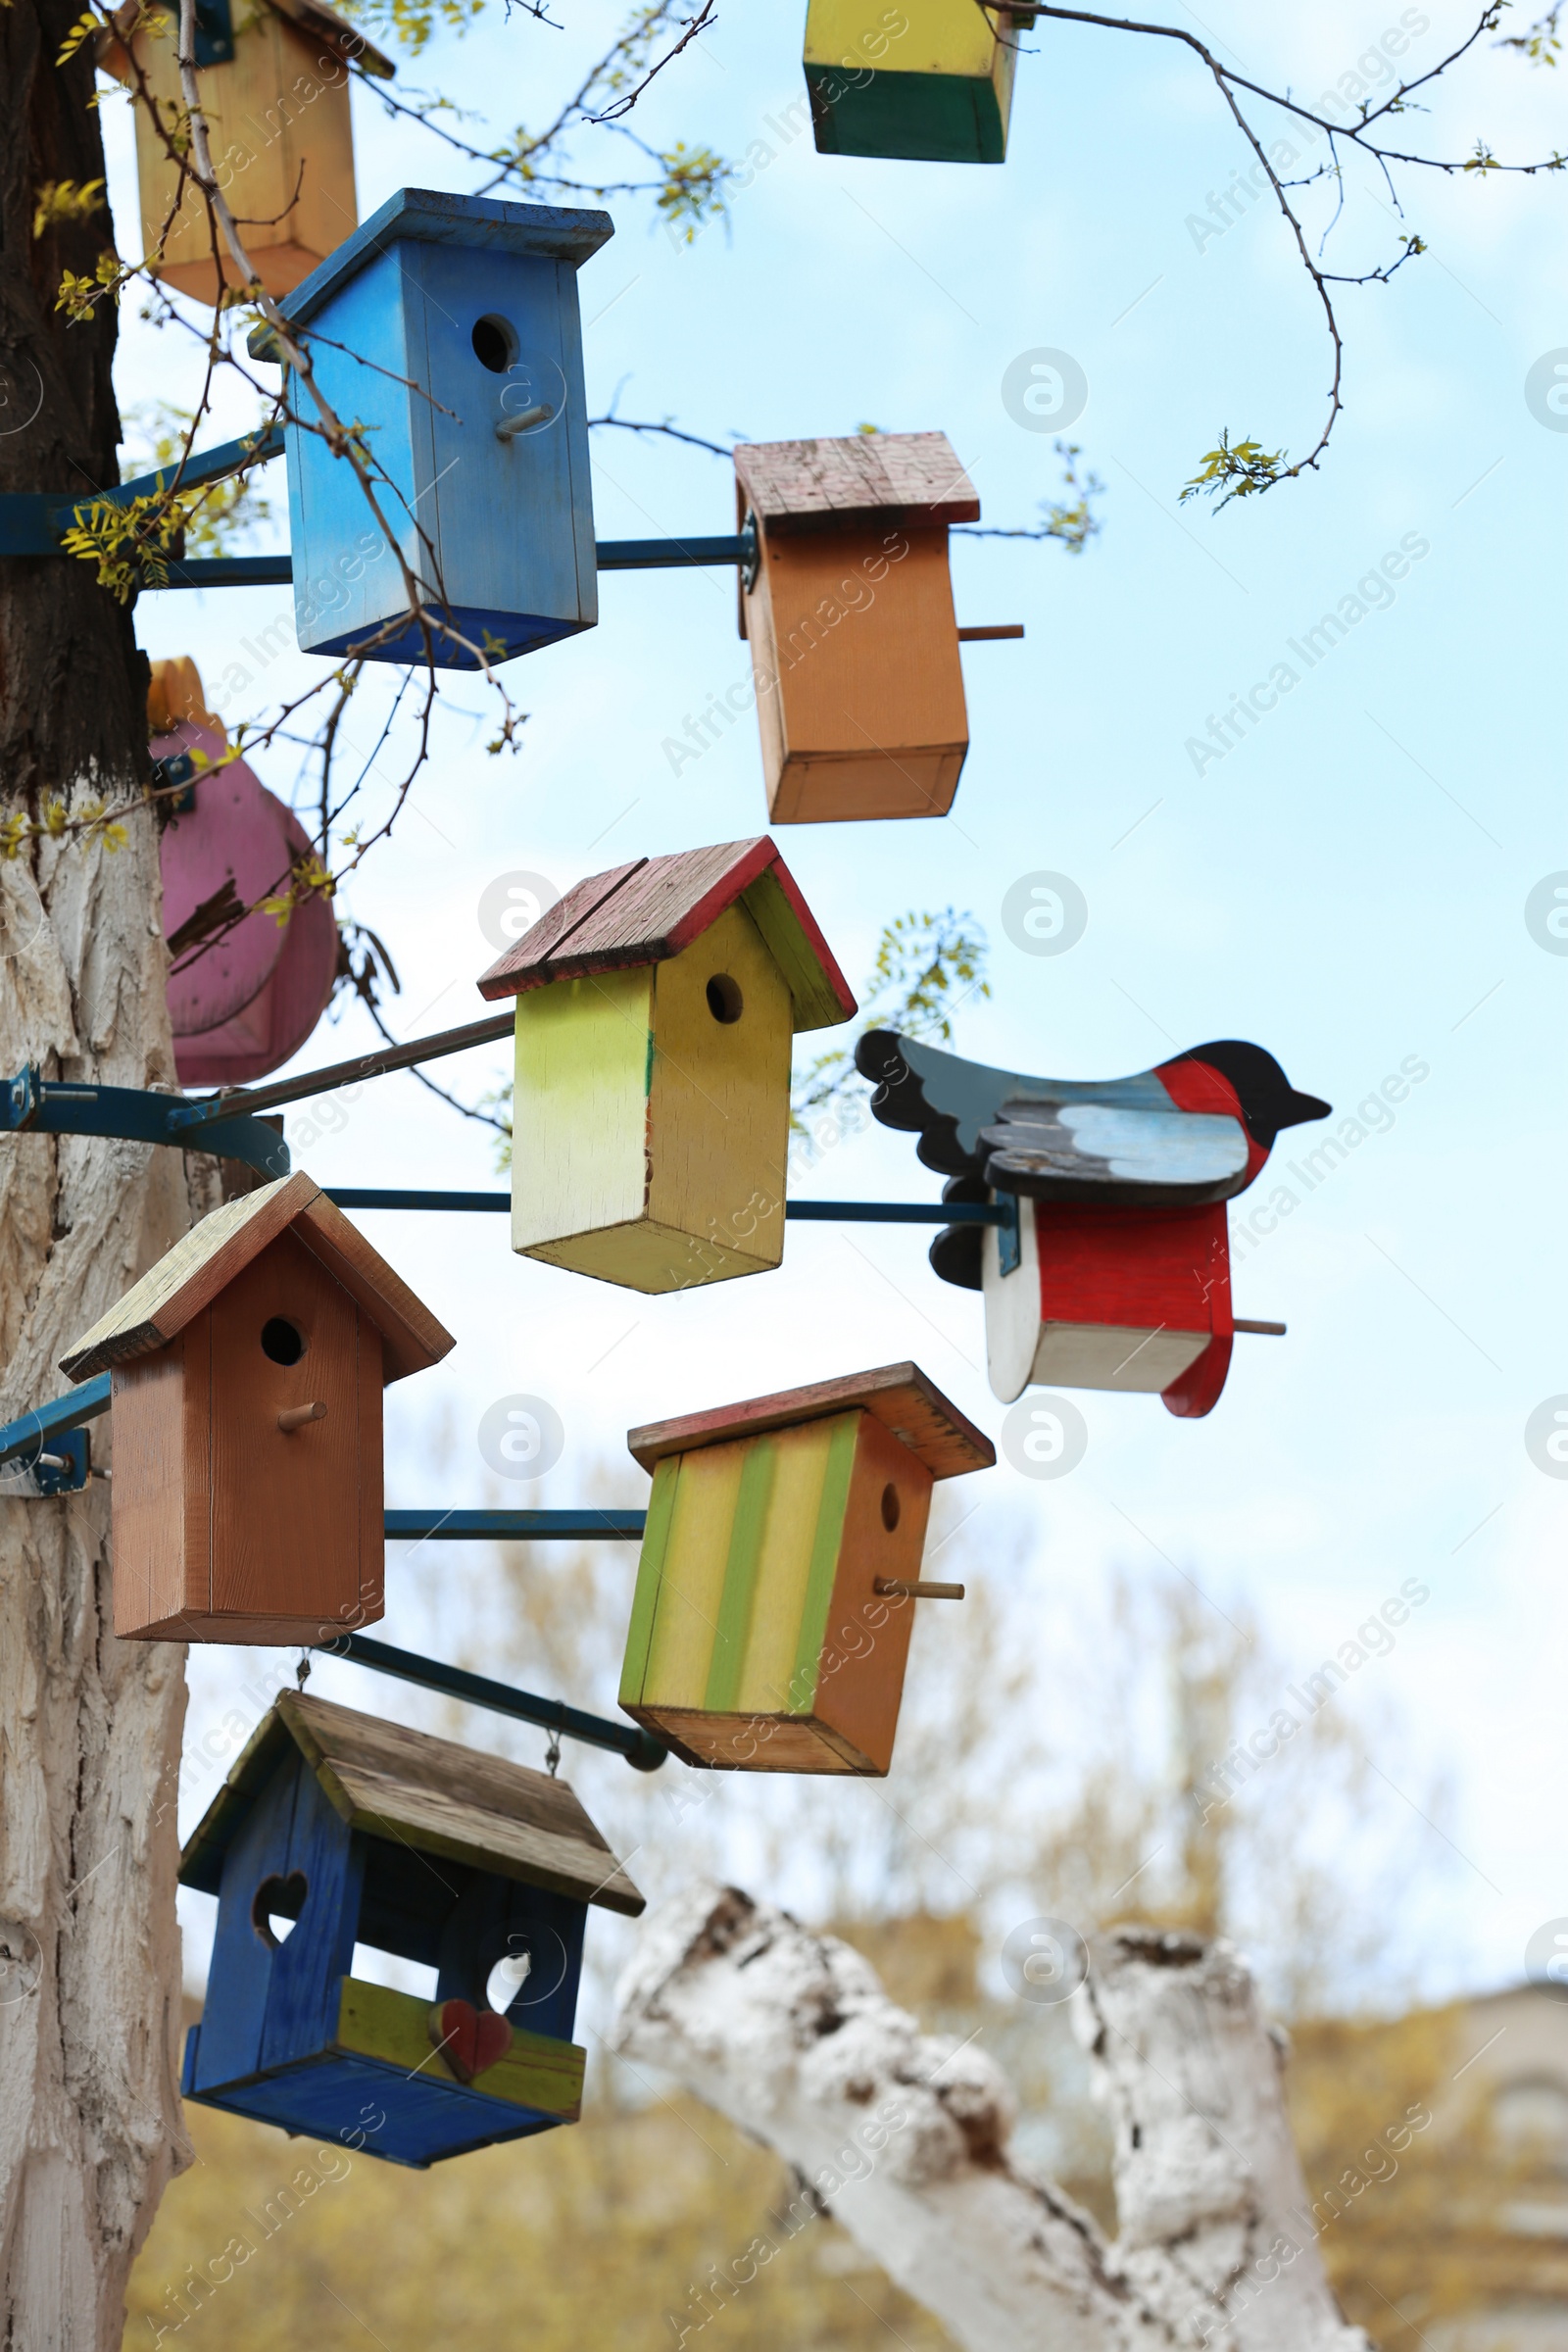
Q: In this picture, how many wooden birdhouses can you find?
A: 10